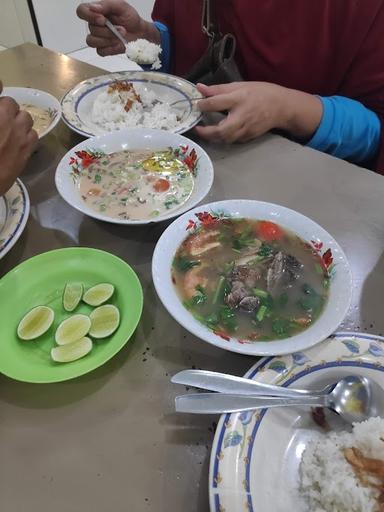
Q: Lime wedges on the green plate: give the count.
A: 6